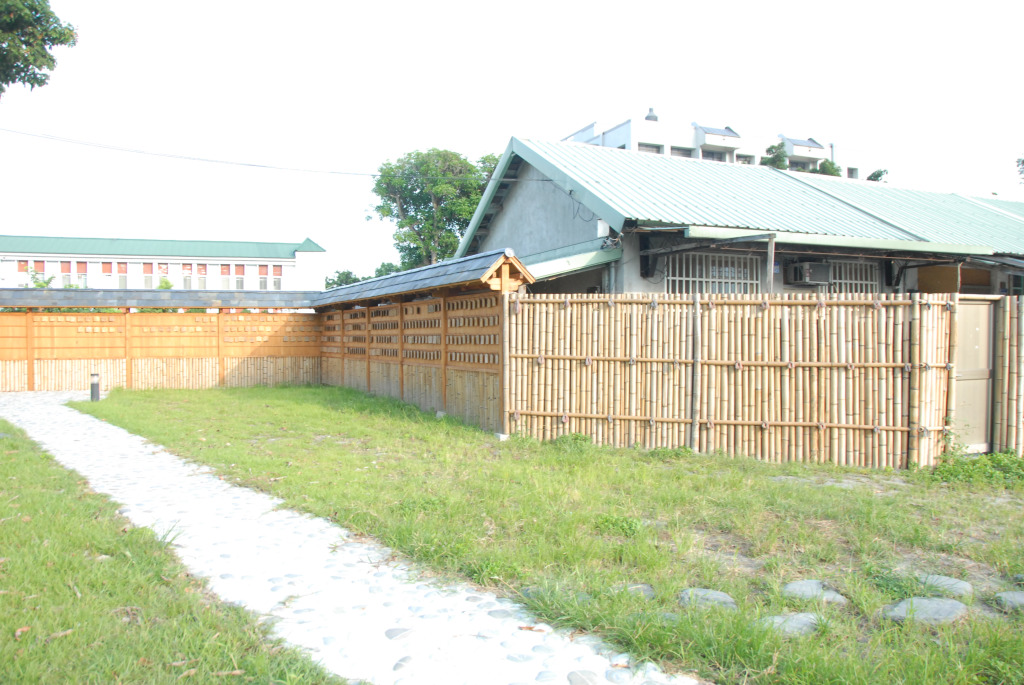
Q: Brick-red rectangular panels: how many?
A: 14